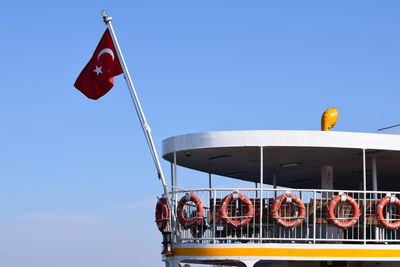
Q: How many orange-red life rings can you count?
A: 6